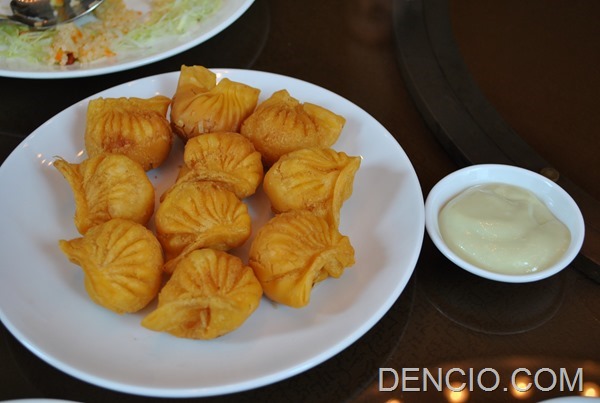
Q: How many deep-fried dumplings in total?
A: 10